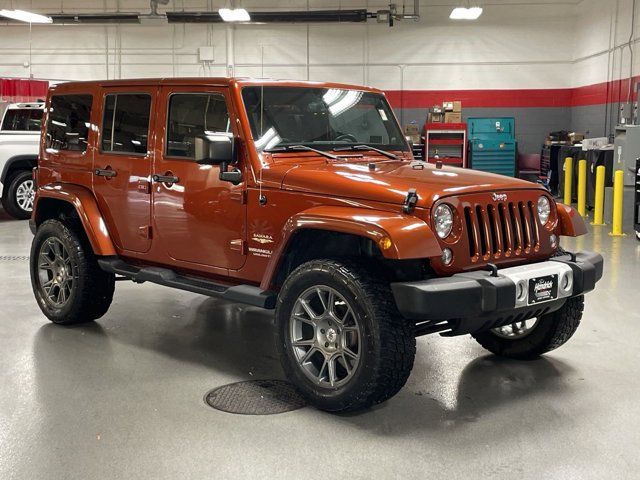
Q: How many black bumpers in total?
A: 1